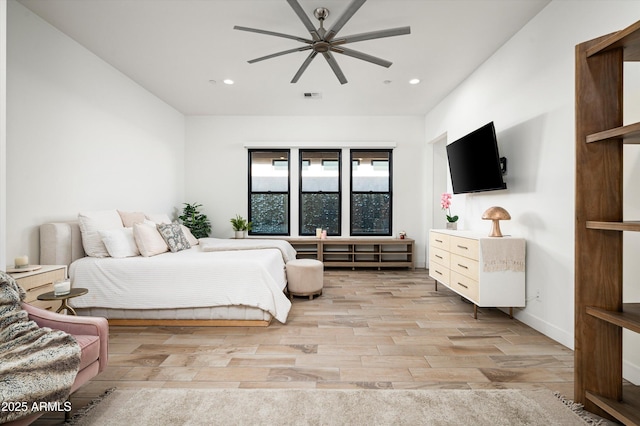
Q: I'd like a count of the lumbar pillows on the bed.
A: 1